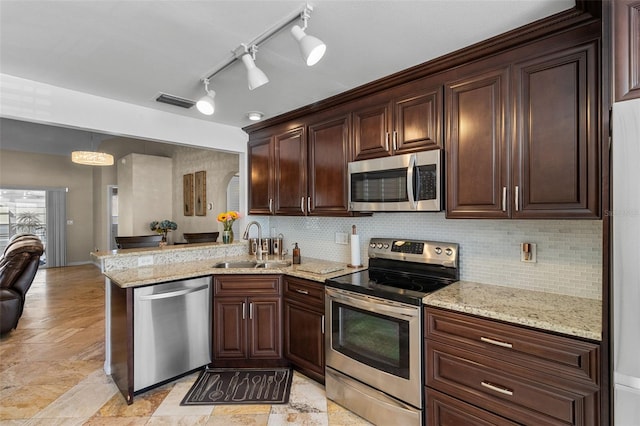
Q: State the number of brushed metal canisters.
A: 3